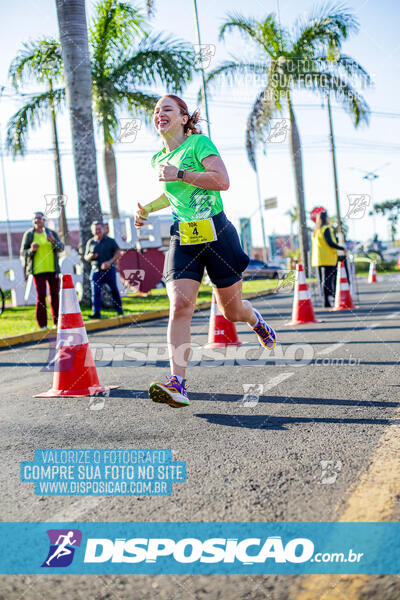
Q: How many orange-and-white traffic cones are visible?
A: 5